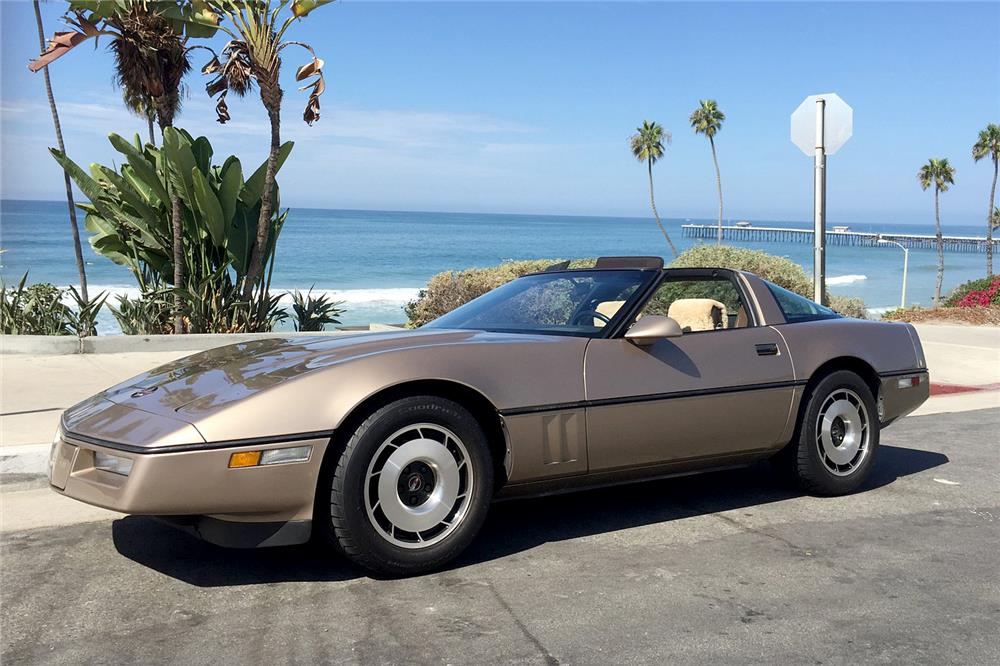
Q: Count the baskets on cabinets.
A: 0